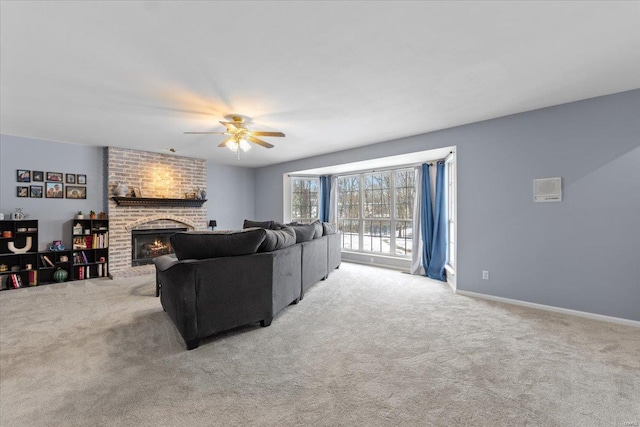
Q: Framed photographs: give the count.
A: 9